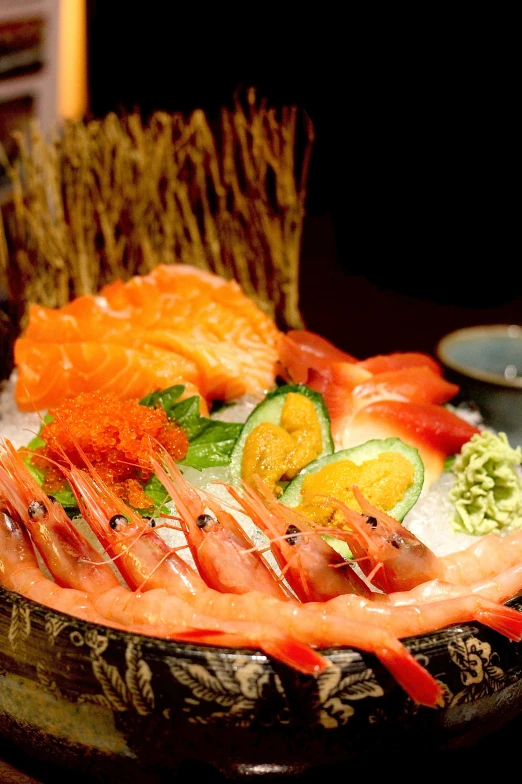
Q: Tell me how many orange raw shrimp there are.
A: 6